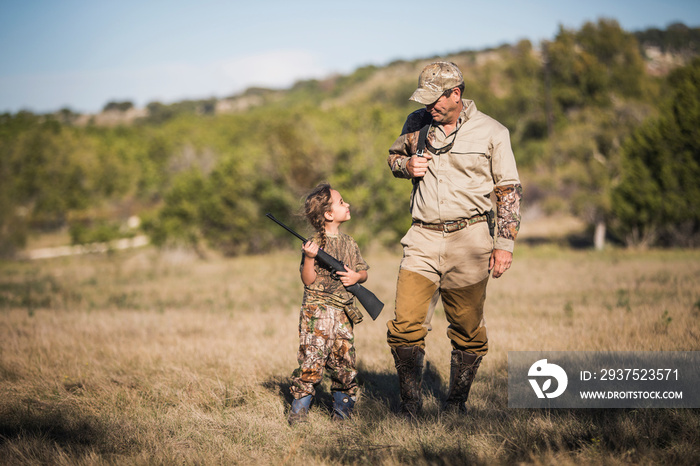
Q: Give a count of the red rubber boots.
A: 0